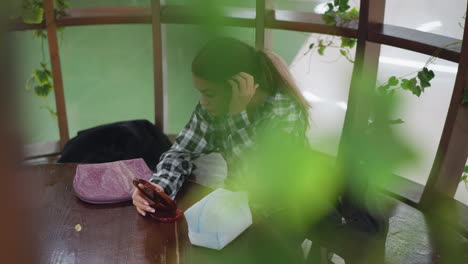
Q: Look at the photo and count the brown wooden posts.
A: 5